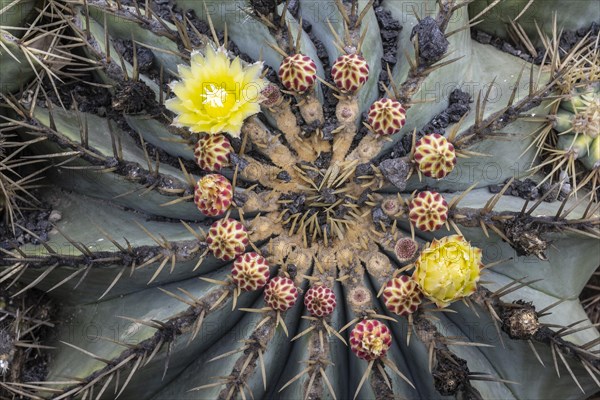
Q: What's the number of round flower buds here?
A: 13